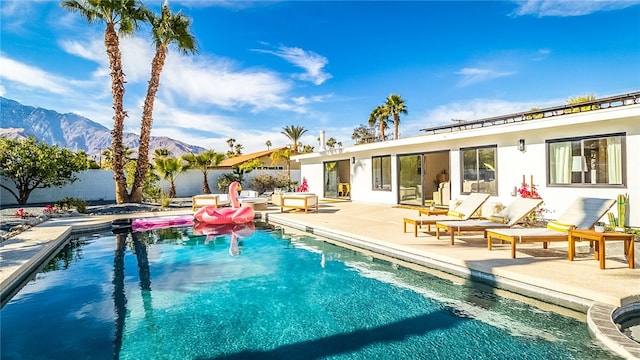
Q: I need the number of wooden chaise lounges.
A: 3